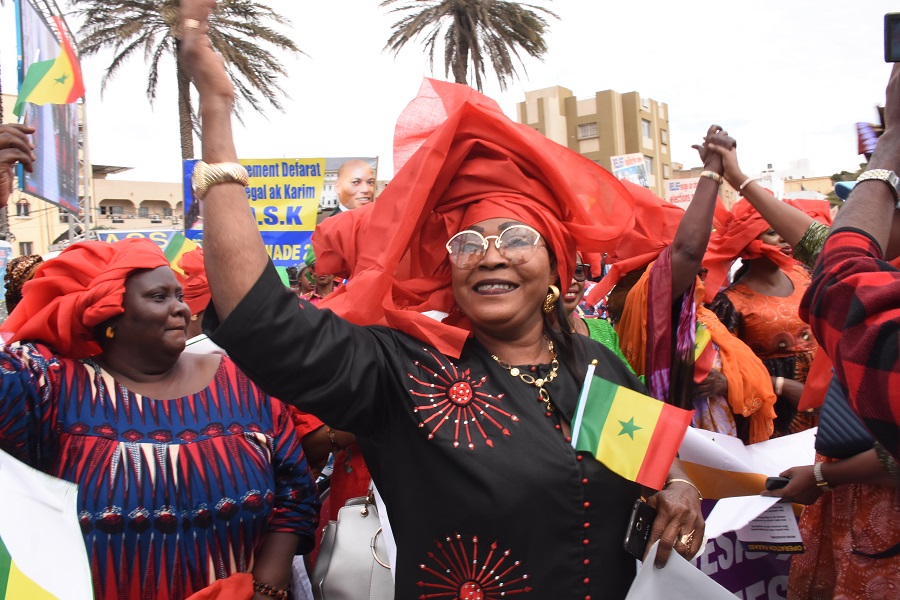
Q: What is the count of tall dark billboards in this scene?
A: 1